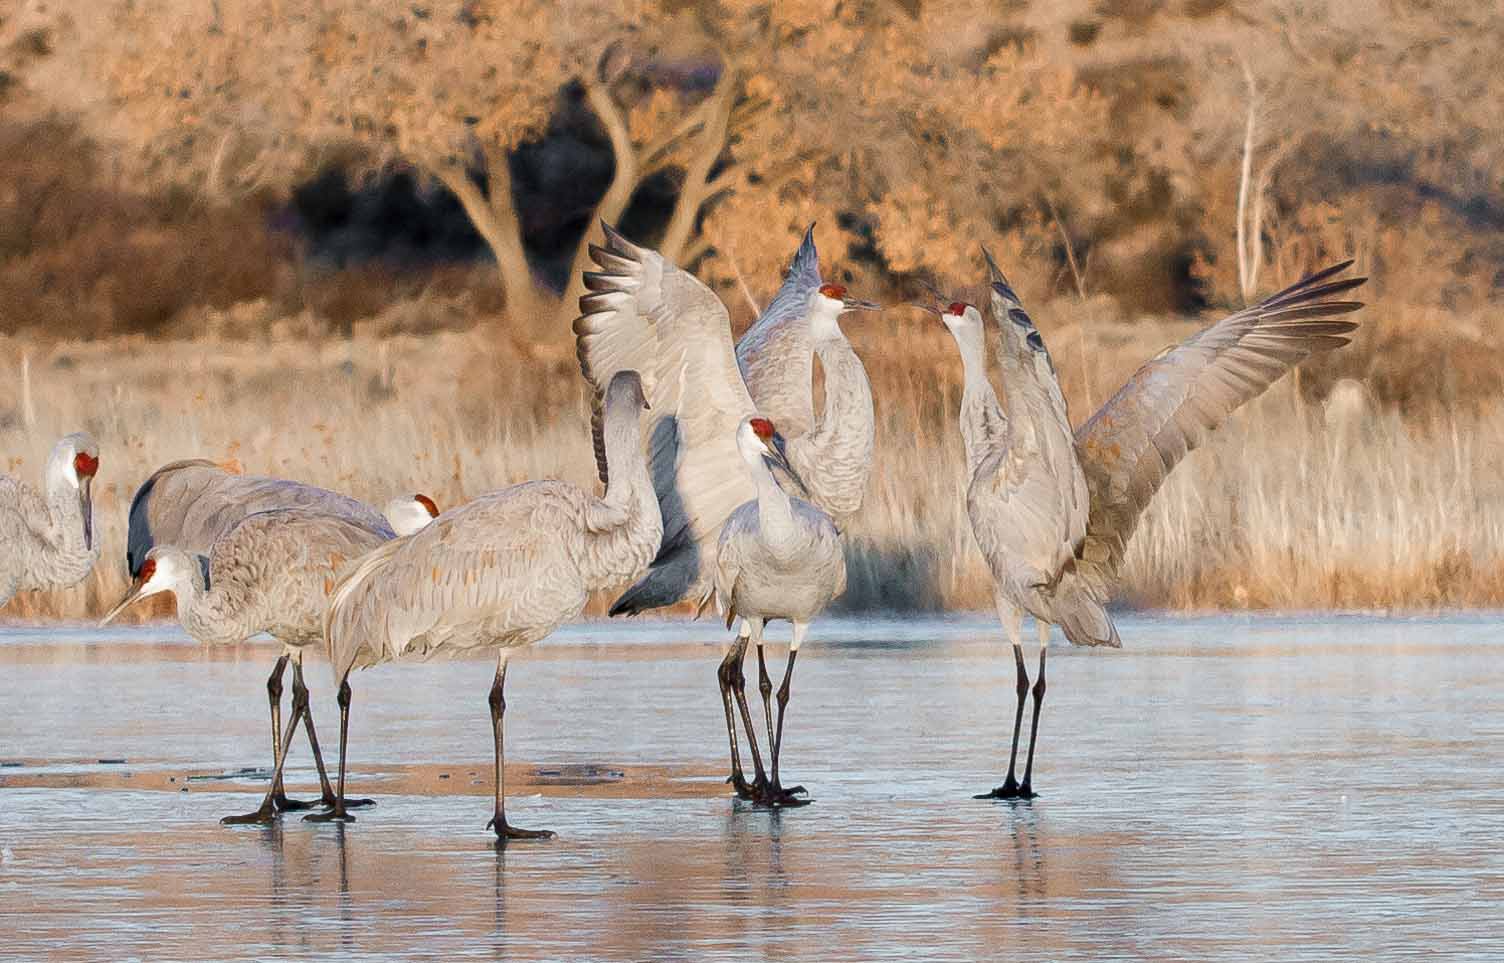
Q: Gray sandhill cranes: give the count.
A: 7